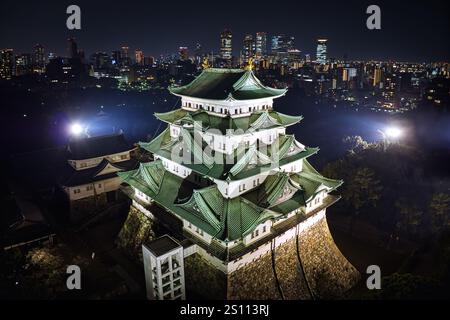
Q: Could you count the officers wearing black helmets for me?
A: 0